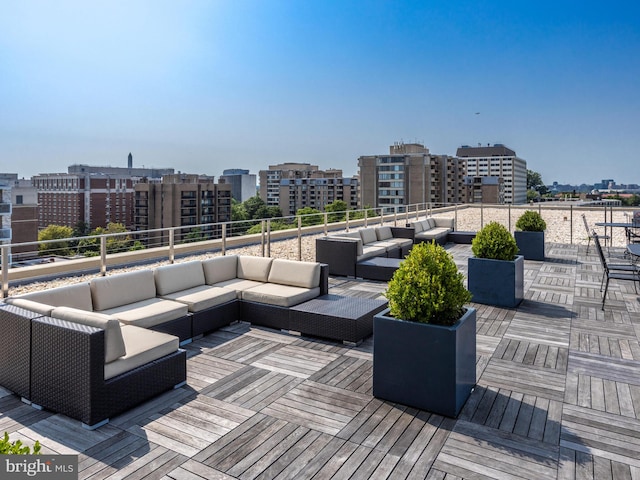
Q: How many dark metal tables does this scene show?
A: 2